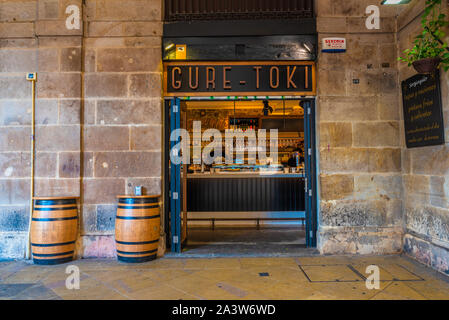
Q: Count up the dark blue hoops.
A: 12